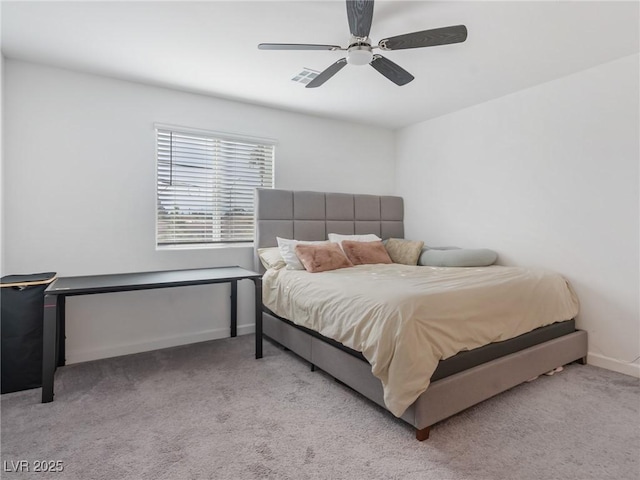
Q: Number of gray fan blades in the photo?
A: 5